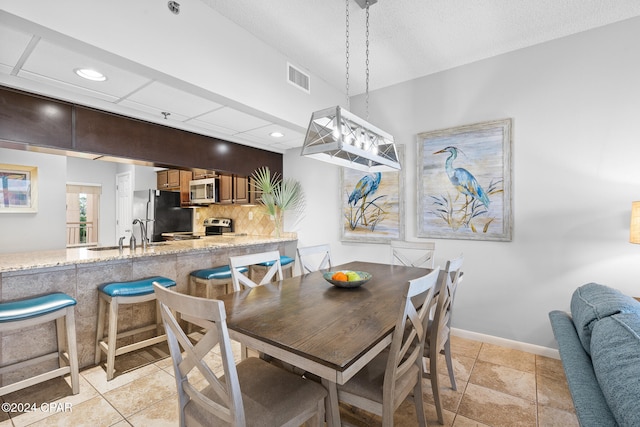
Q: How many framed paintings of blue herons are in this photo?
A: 2